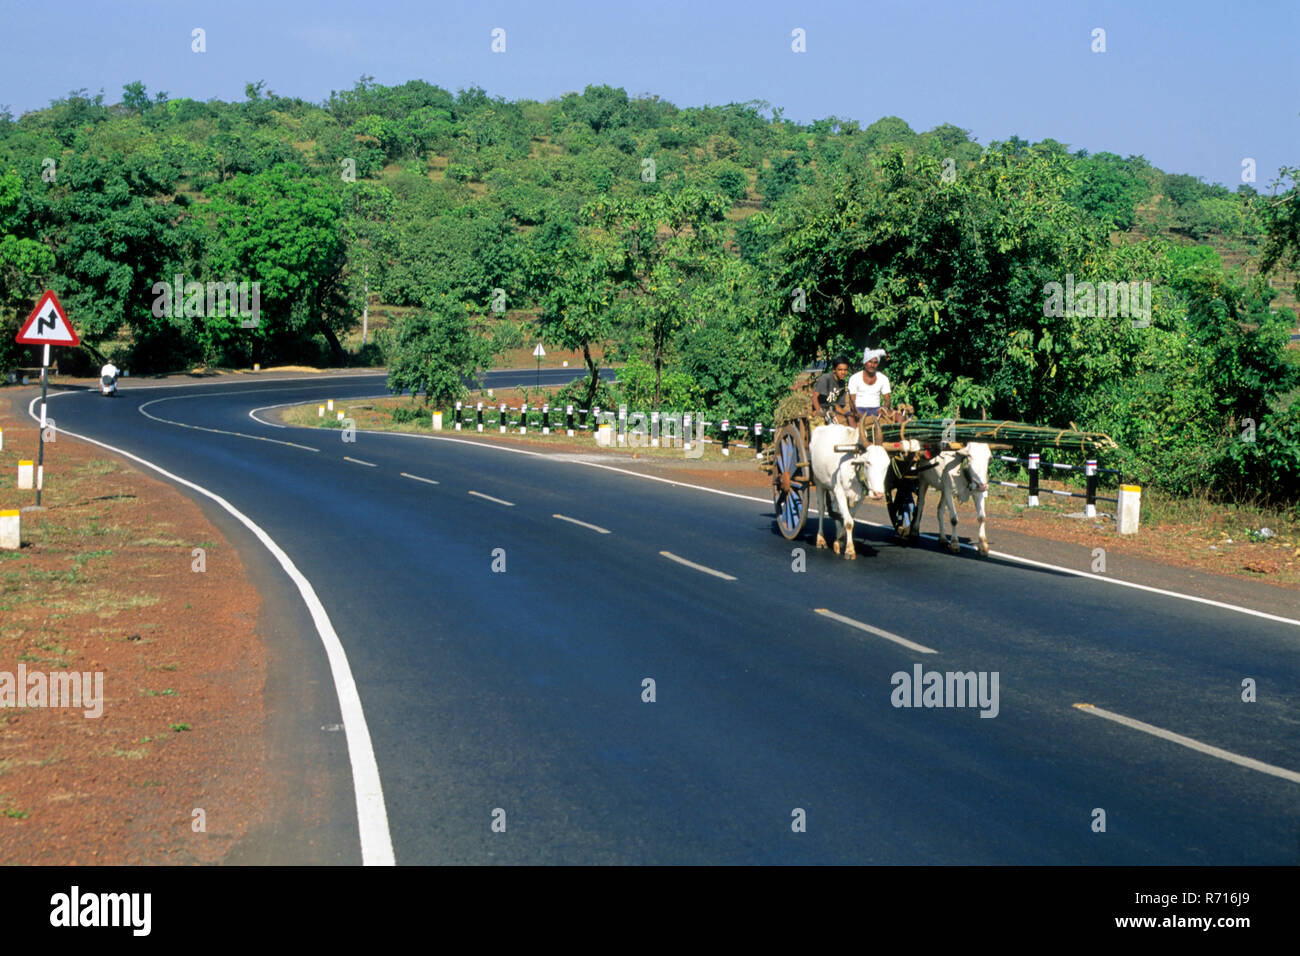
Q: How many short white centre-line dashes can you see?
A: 7